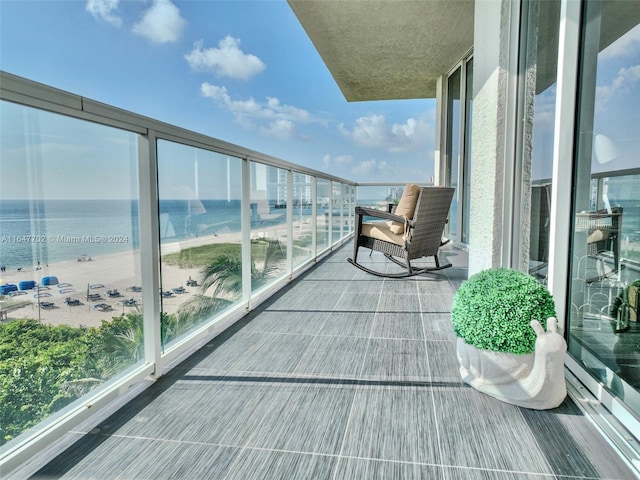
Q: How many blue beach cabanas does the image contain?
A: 3